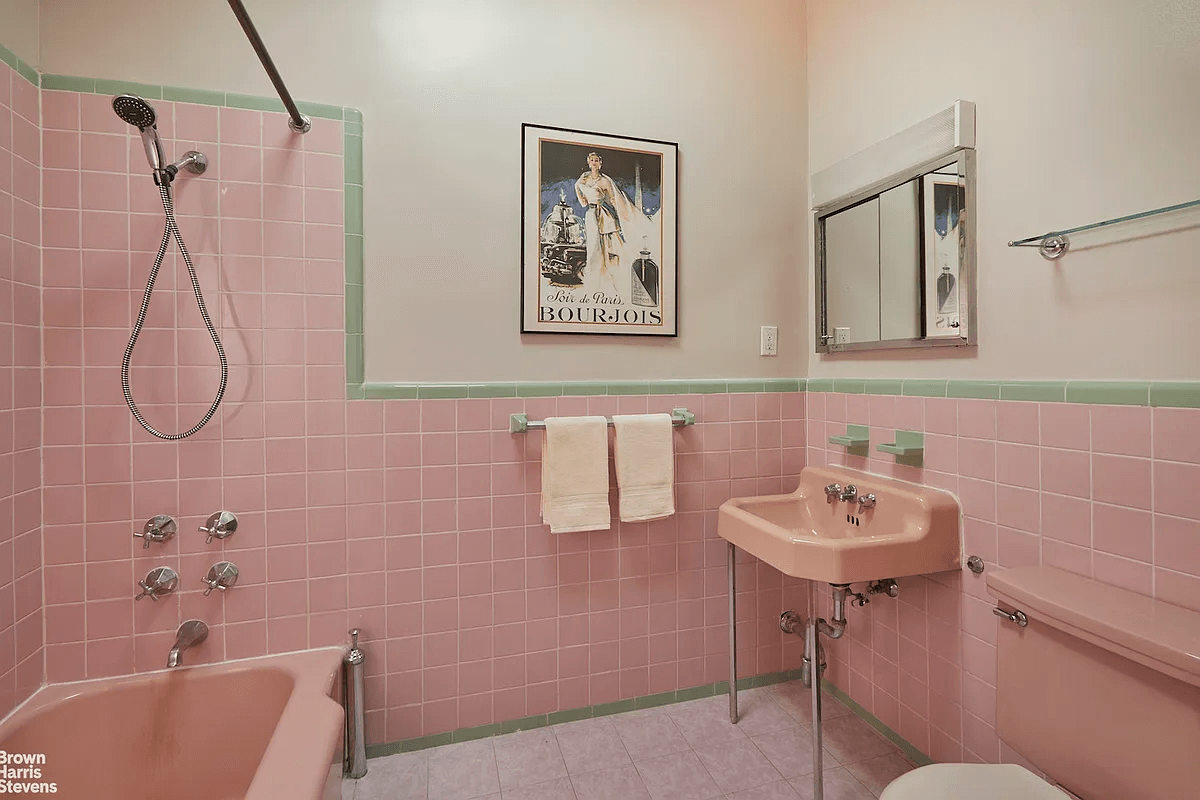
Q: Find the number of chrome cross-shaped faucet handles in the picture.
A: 4